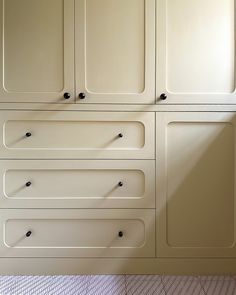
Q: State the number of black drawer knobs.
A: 6